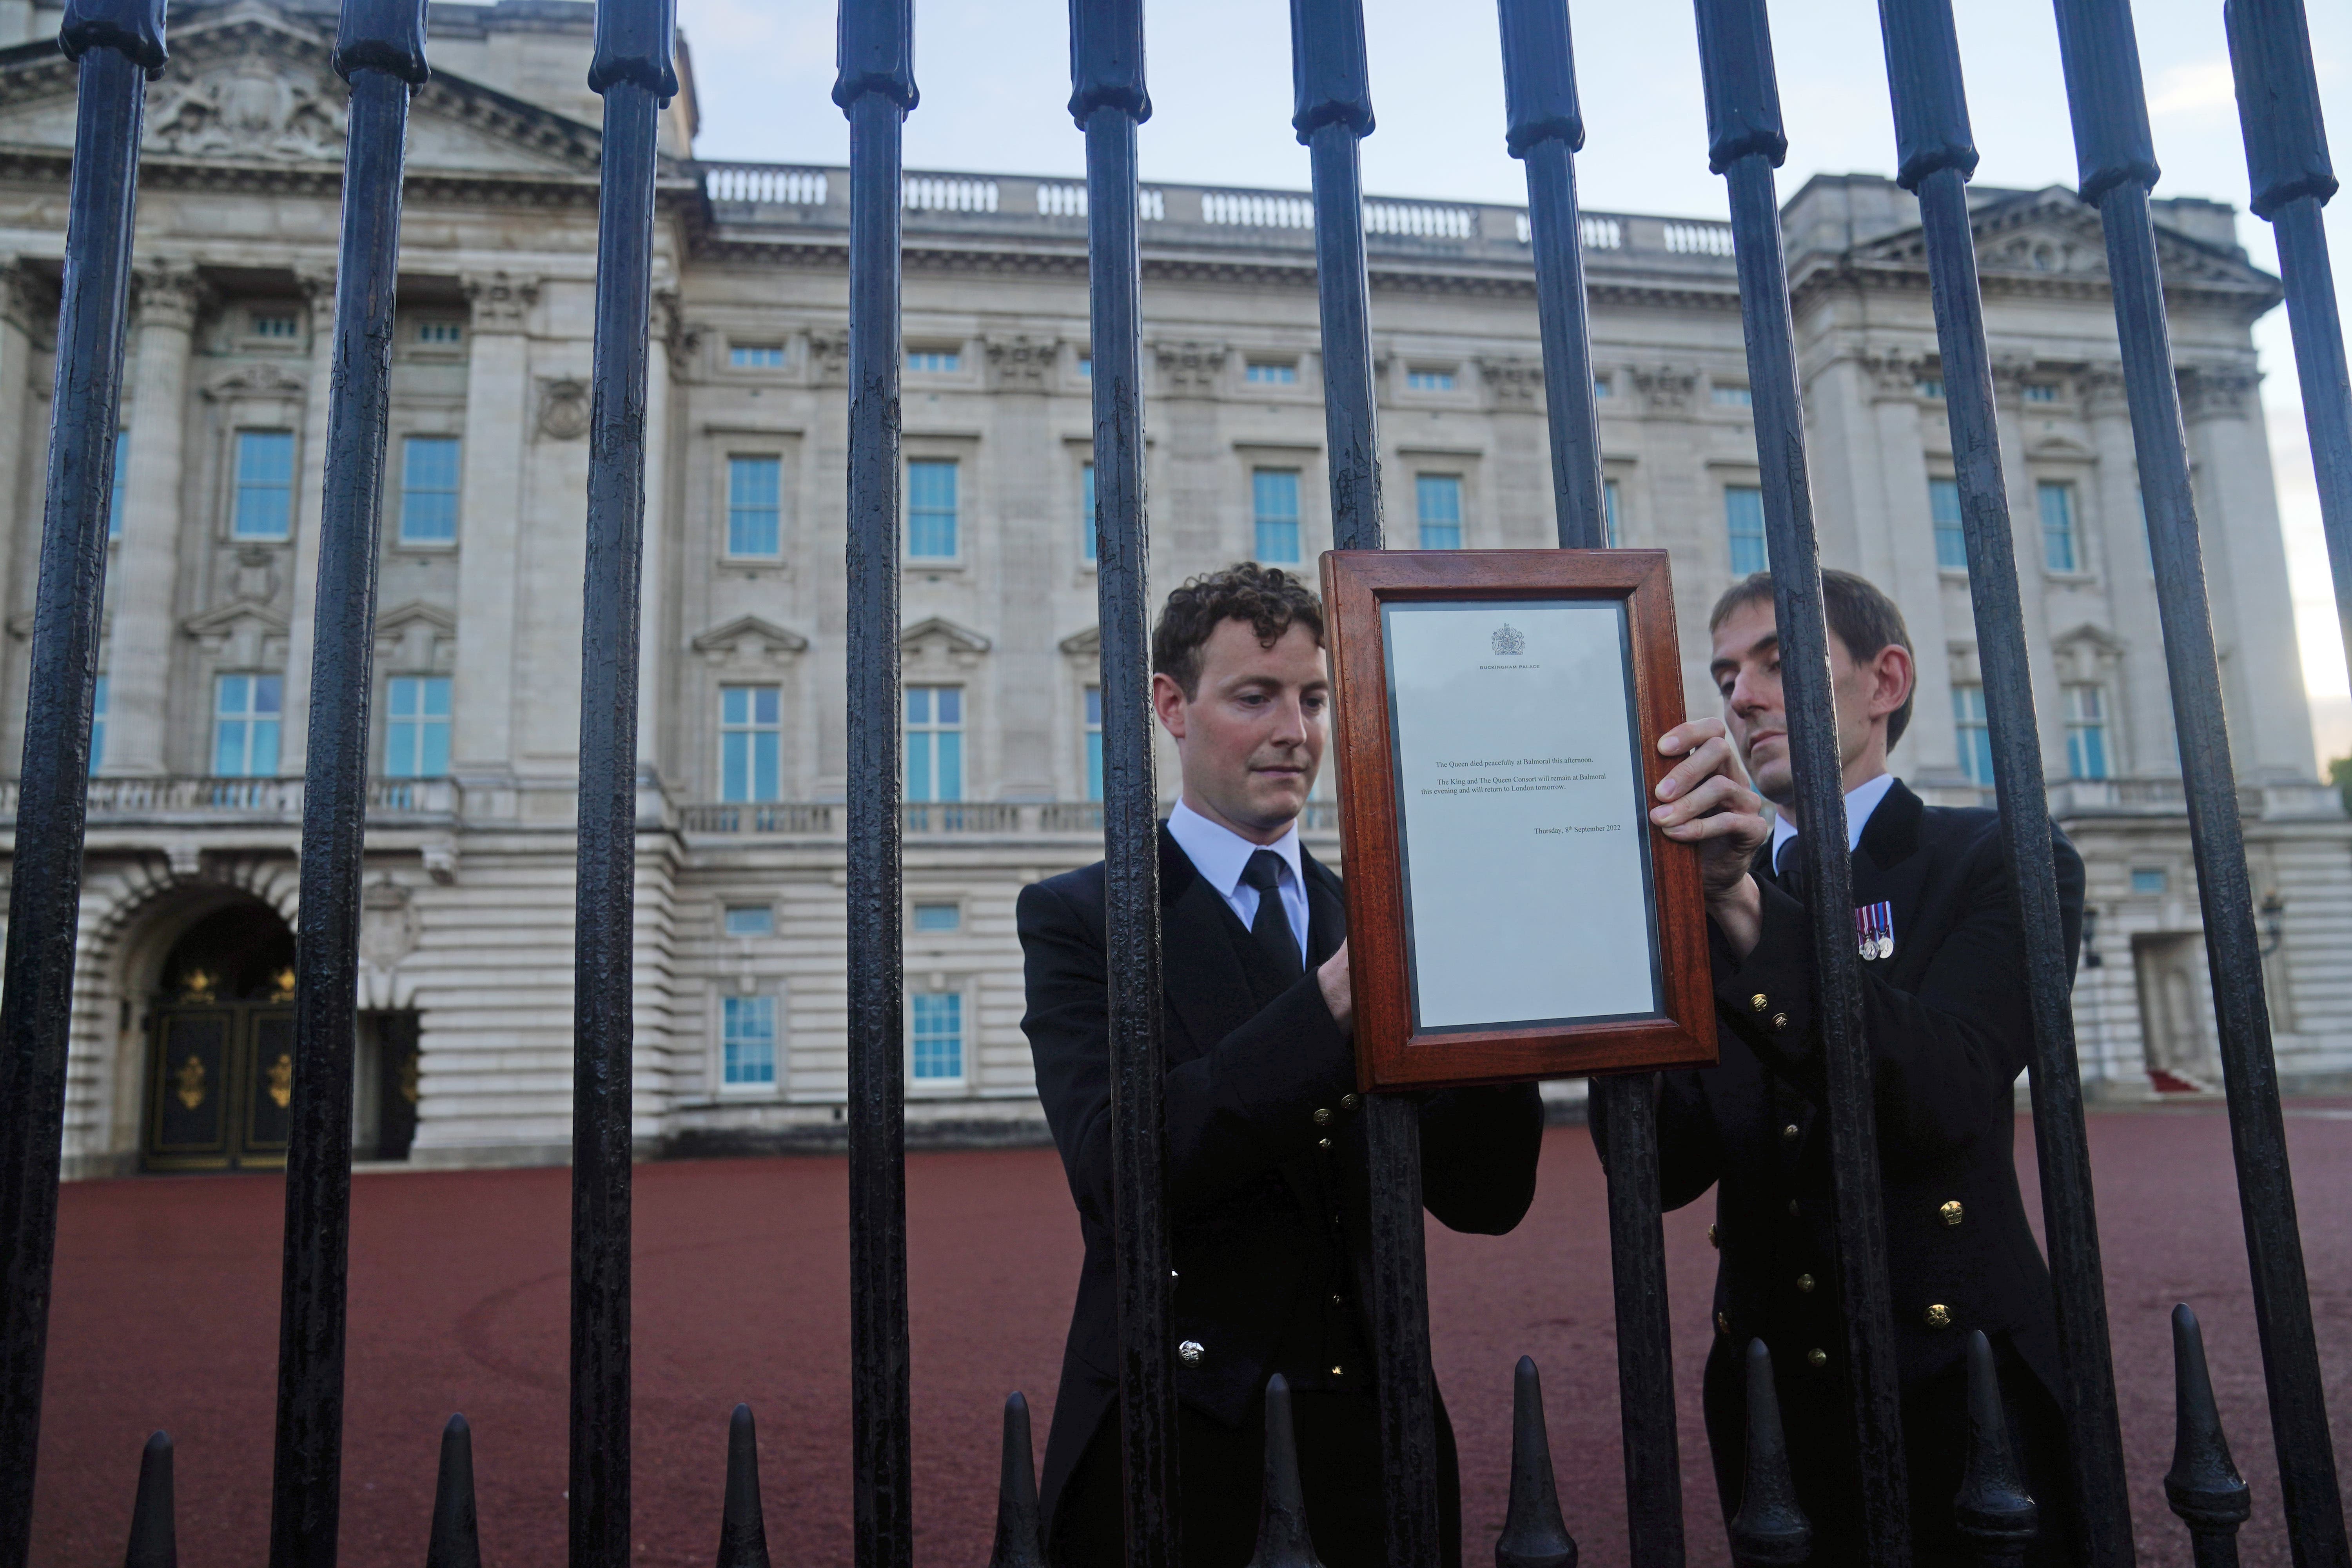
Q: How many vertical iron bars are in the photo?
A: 11